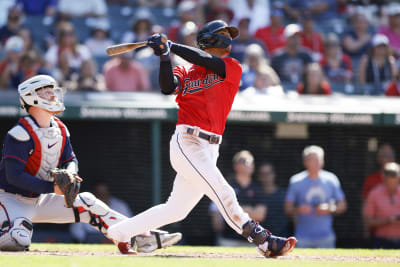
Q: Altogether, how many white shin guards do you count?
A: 2